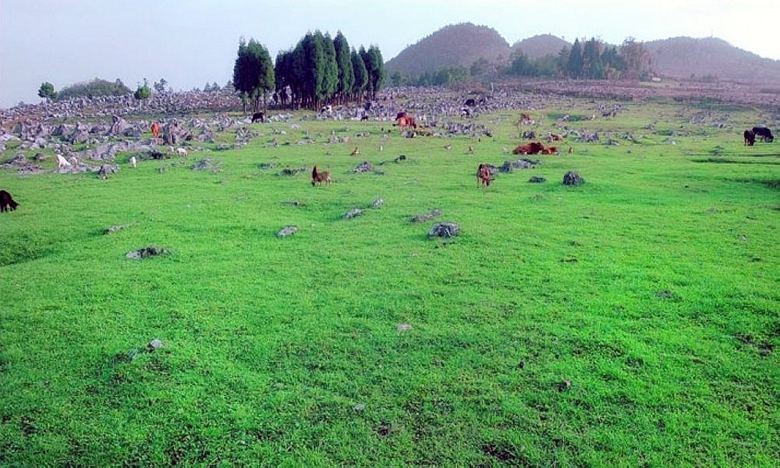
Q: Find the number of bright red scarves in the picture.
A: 0